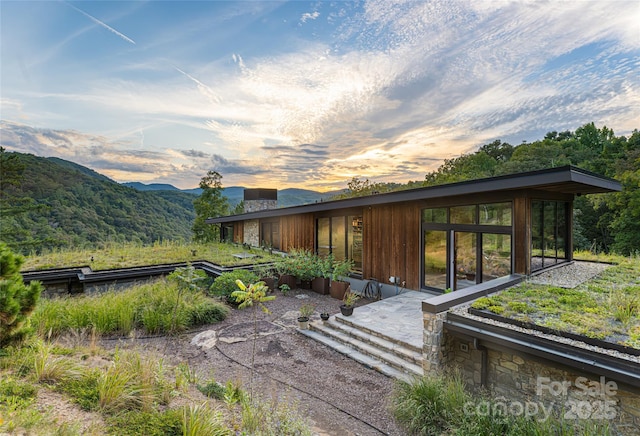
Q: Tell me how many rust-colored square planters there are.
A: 5